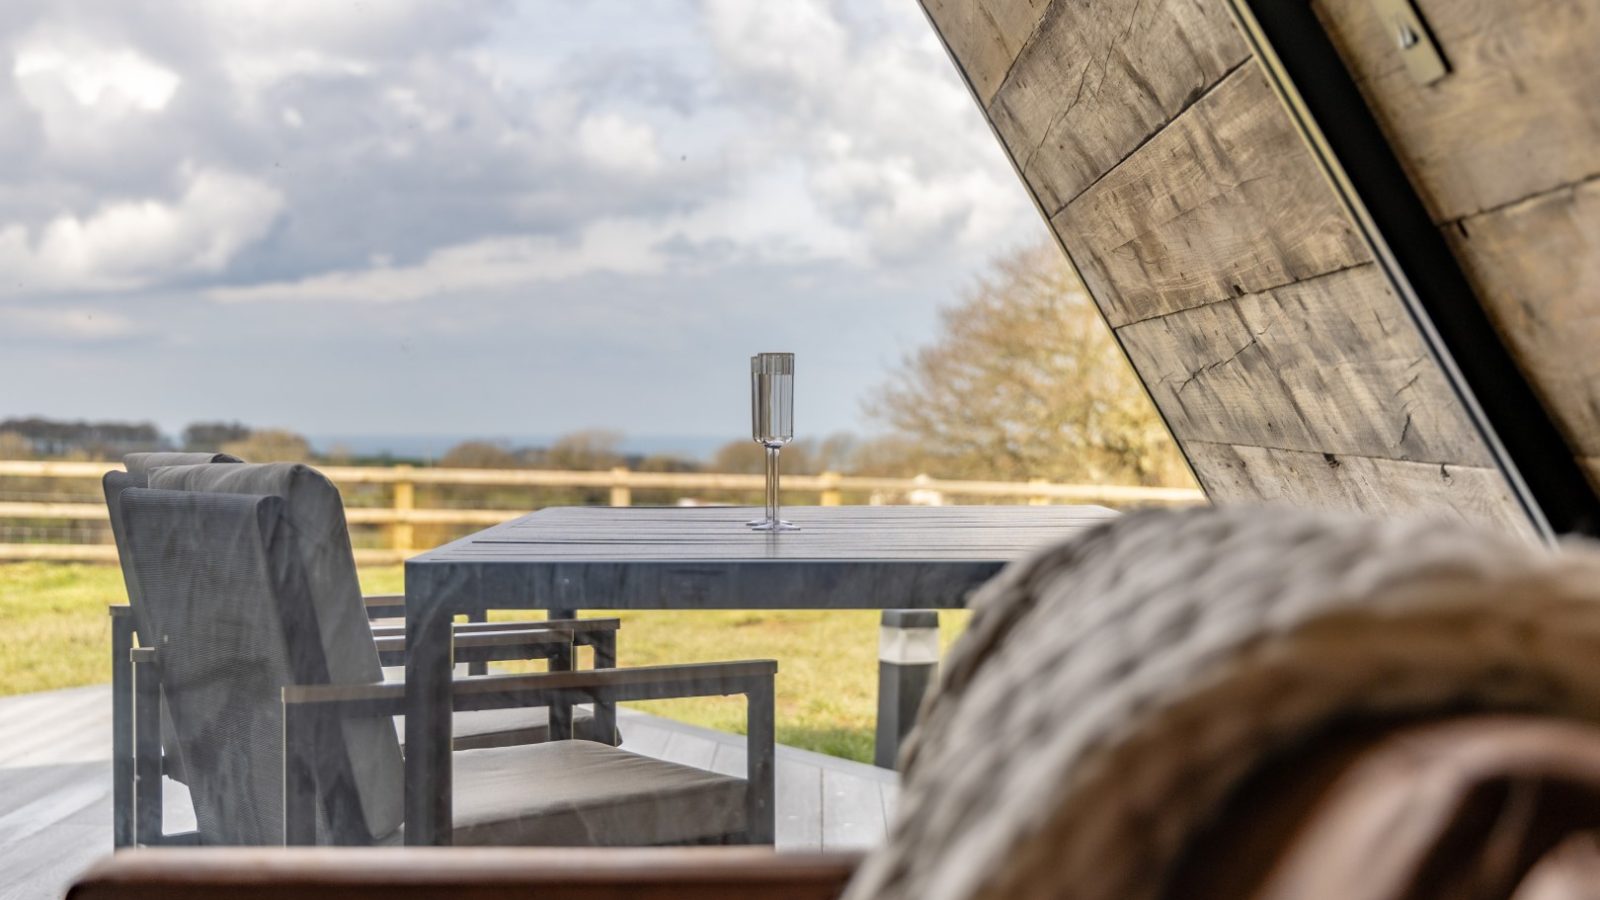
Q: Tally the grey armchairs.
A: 2